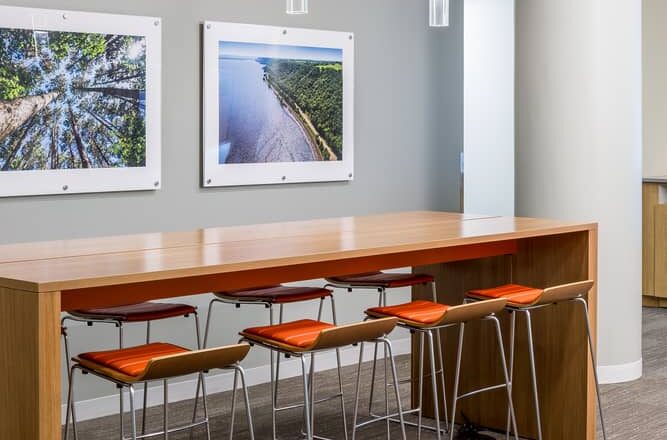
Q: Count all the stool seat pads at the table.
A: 7